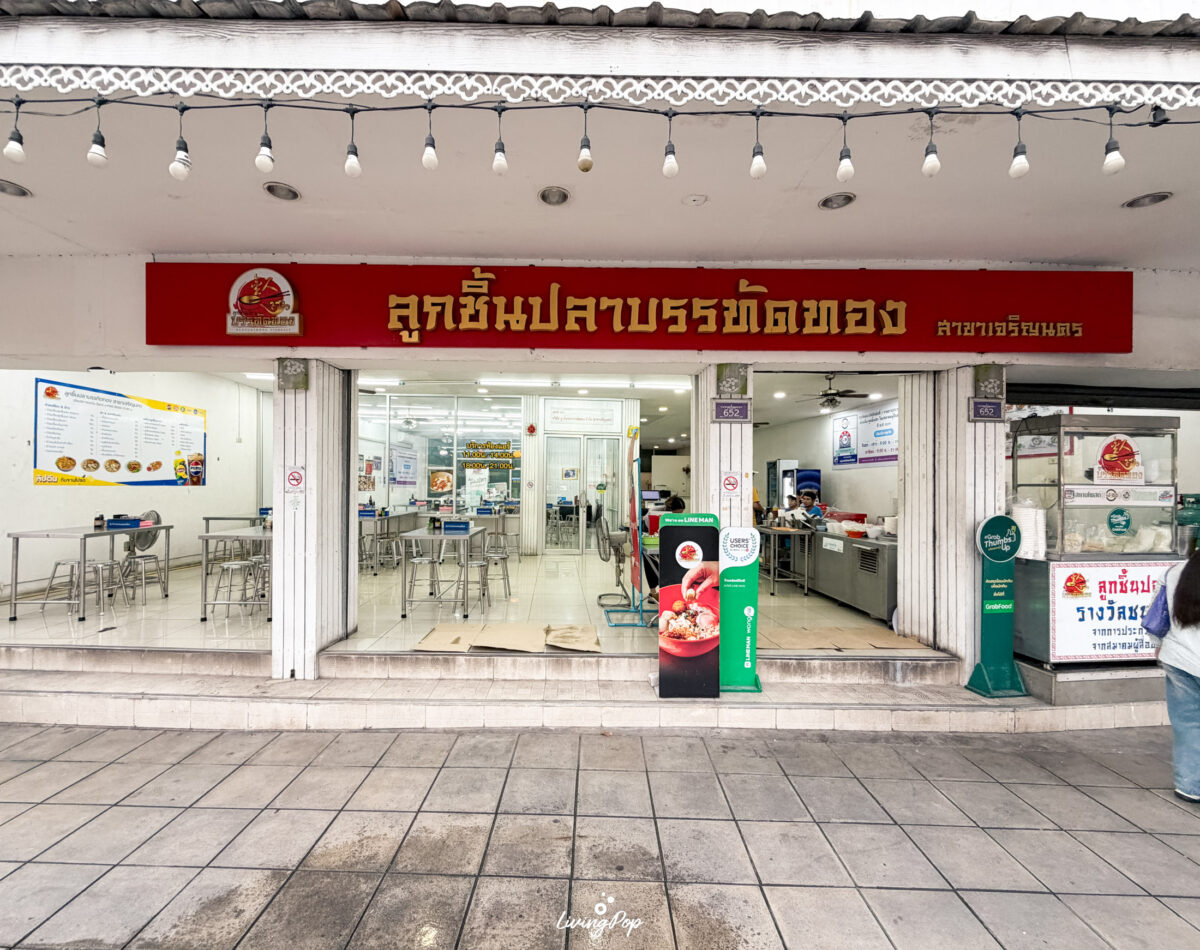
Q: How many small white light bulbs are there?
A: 14